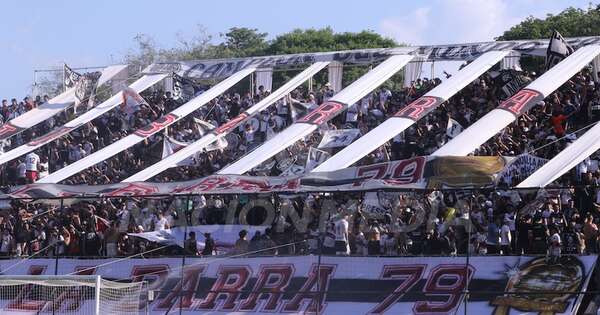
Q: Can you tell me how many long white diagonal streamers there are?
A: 8